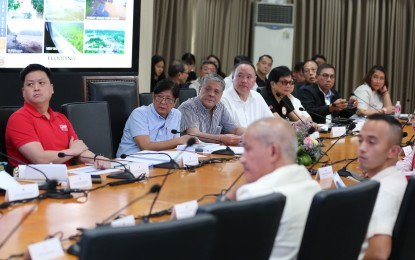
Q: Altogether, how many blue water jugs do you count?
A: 0